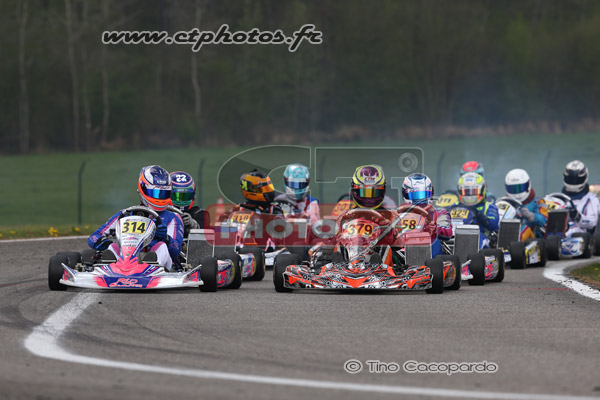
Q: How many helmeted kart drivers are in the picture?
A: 10